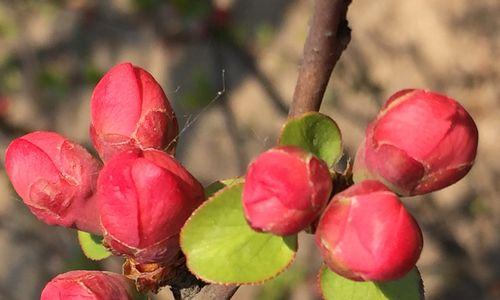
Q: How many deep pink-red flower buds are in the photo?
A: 7